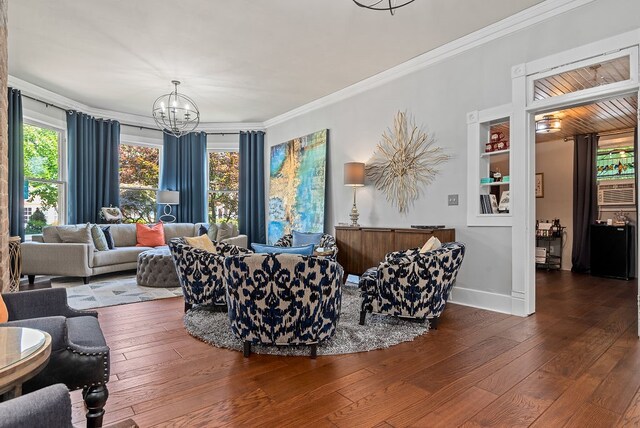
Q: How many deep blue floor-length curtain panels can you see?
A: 4